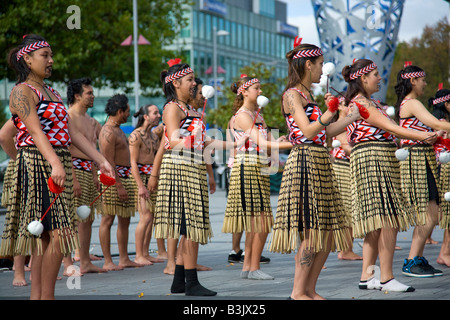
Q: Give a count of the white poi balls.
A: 11